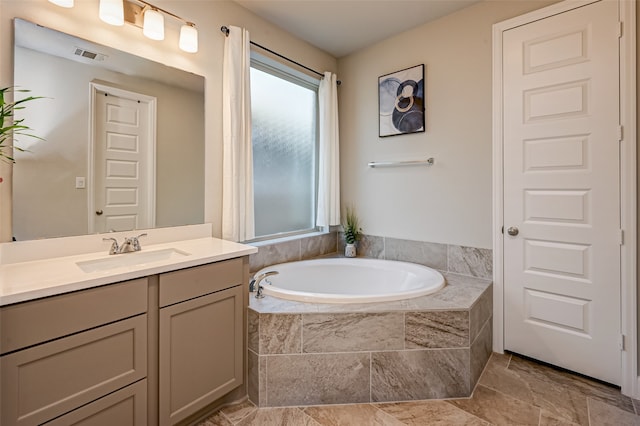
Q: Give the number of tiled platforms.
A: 1